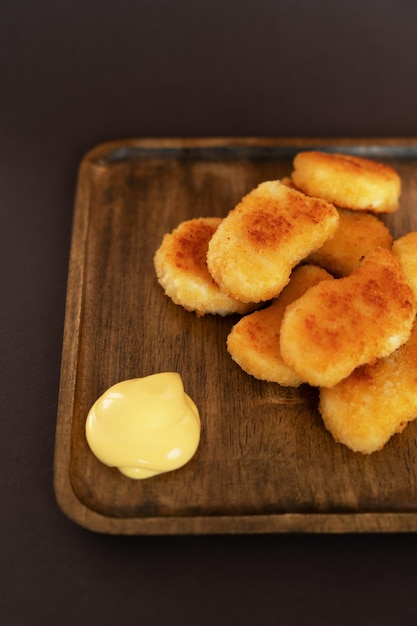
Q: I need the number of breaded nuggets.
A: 8